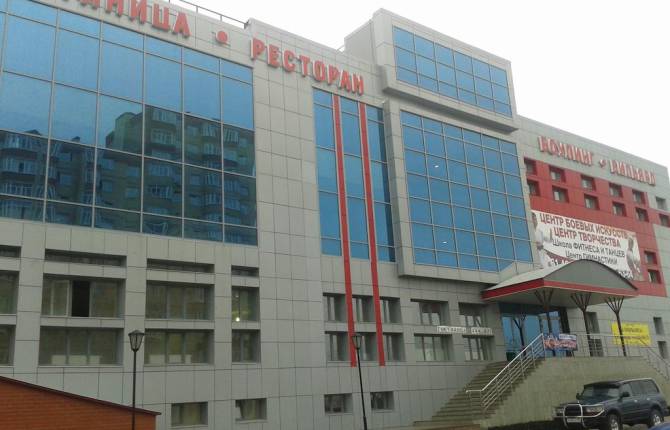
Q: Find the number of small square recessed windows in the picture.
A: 14